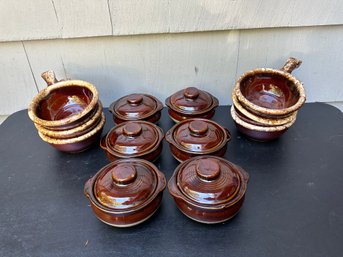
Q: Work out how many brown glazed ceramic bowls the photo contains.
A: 12